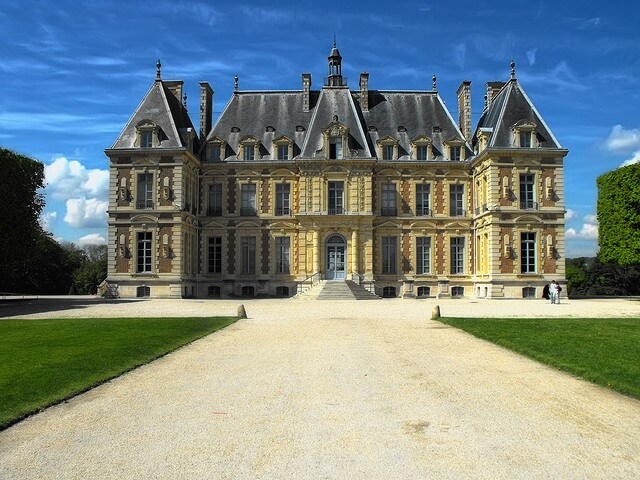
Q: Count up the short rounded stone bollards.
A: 2